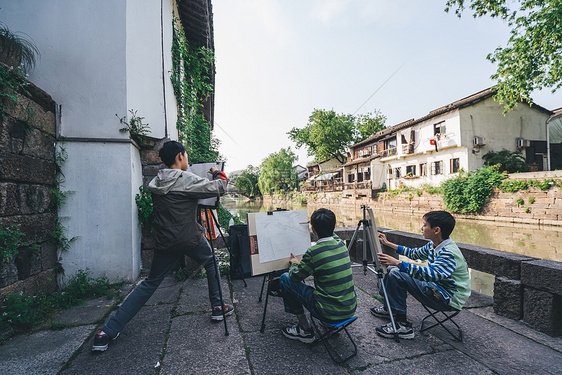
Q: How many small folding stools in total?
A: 2